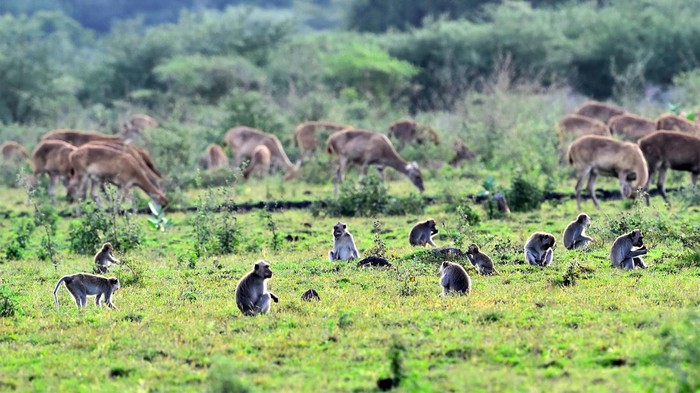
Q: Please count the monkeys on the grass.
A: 10